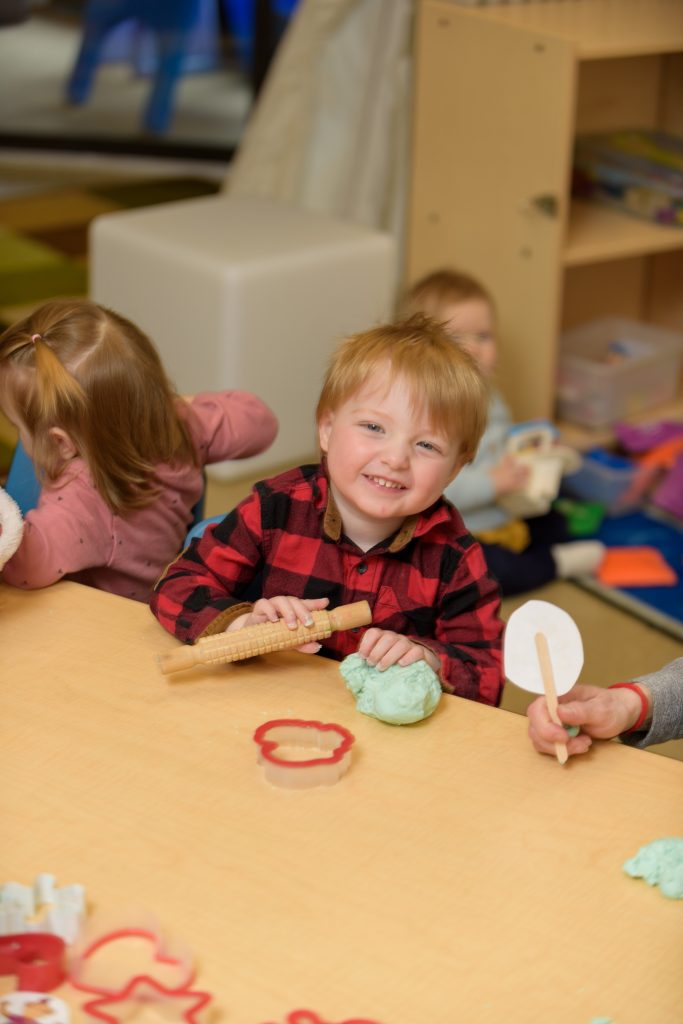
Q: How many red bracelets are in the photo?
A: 1